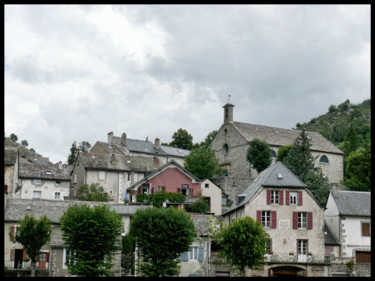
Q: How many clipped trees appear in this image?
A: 4